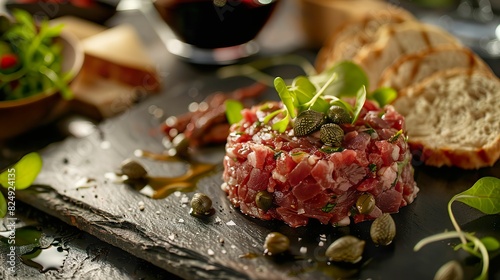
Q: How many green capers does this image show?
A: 12